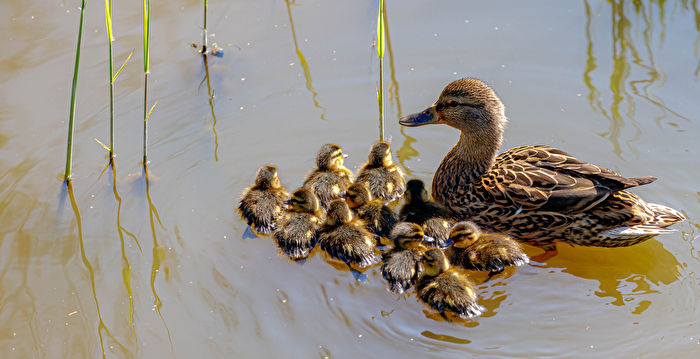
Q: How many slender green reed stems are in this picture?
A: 5